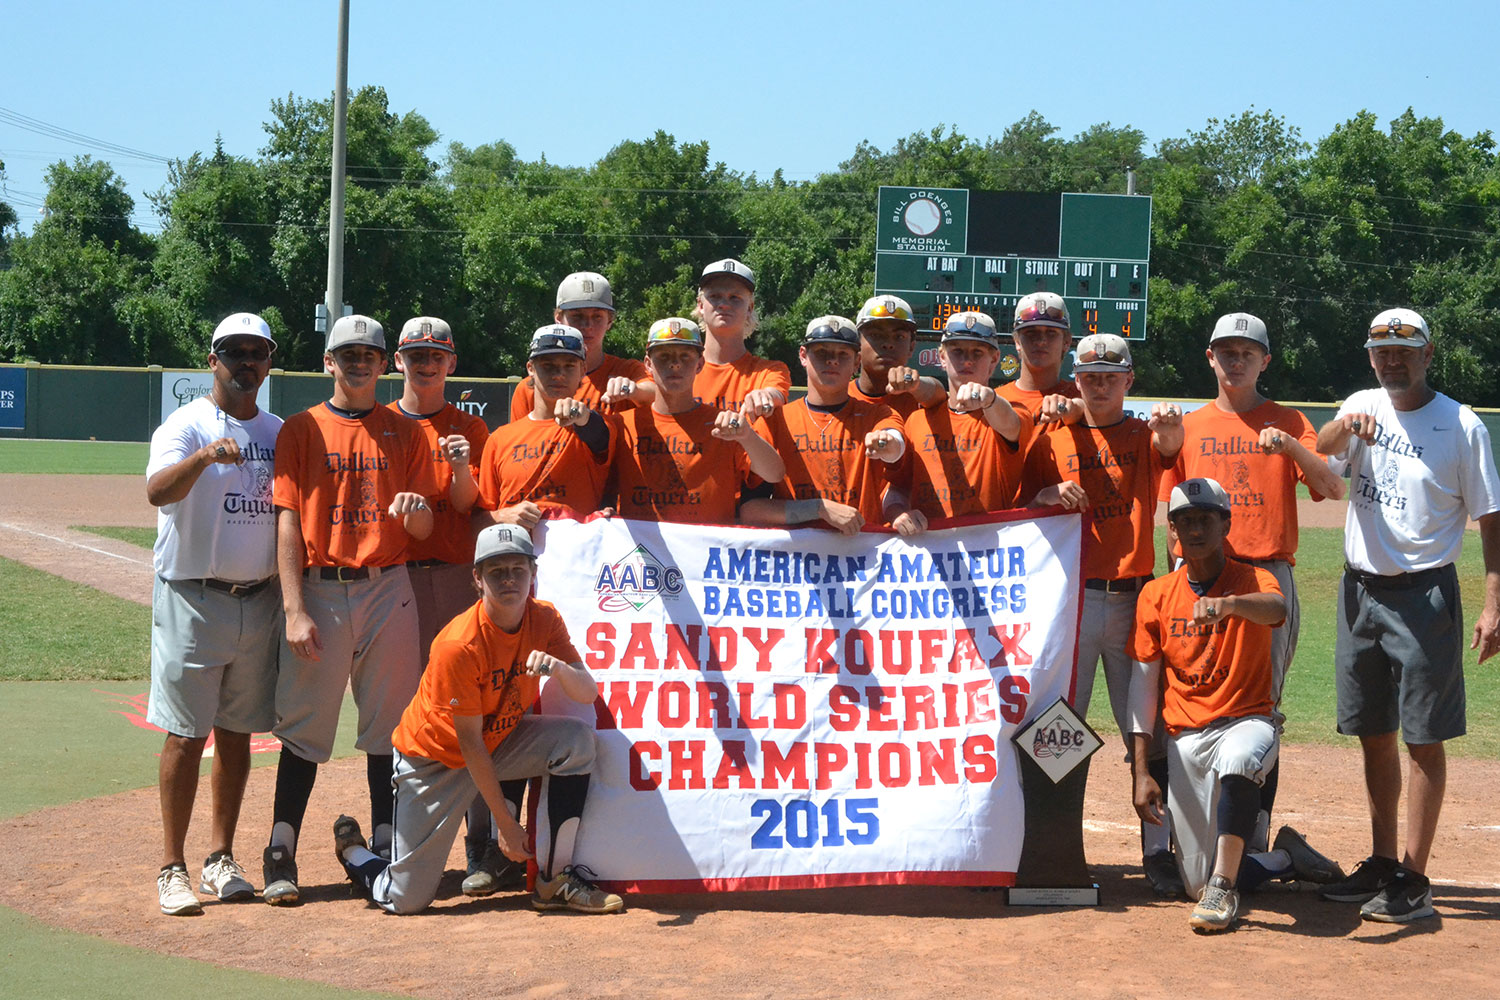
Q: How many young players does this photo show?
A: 14